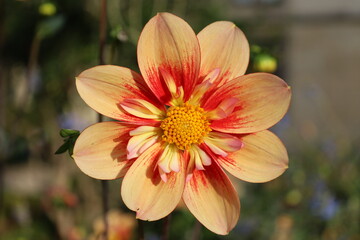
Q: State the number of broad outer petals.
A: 8